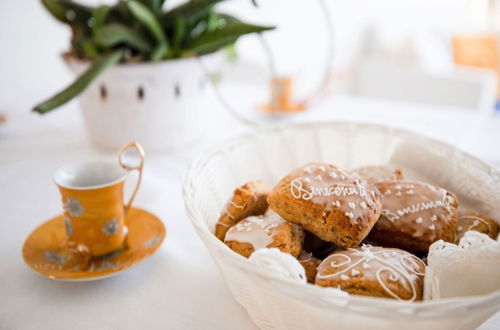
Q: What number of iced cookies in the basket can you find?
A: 8